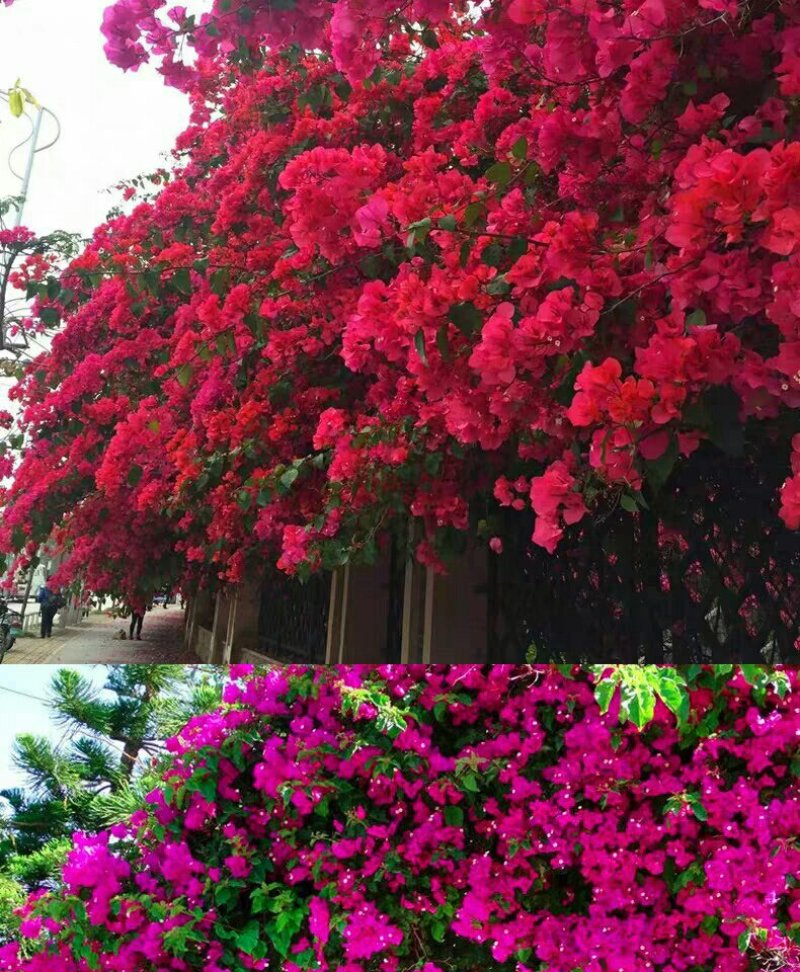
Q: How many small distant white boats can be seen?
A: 0